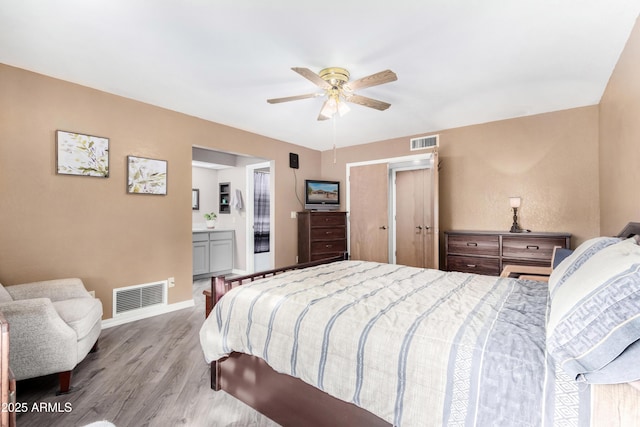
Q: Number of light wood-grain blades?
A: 5